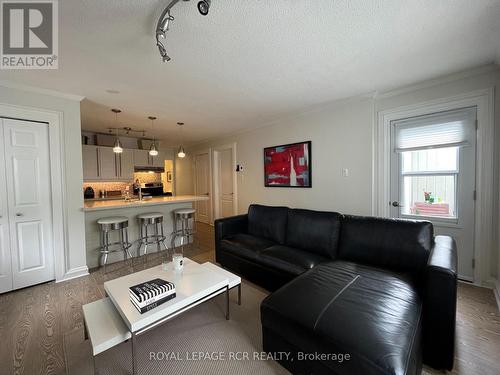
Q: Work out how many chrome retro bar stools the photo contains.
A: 3